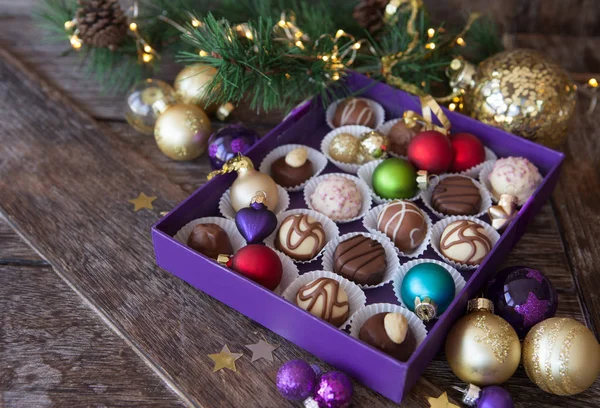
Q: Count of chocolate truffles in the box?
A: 13